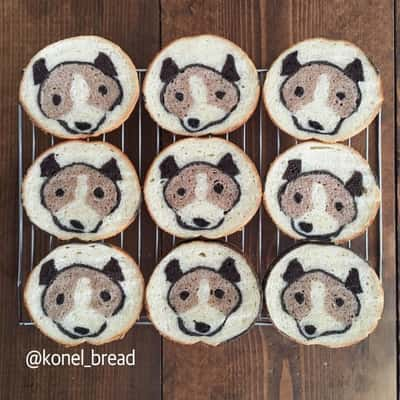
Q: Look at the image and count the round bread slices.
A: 9